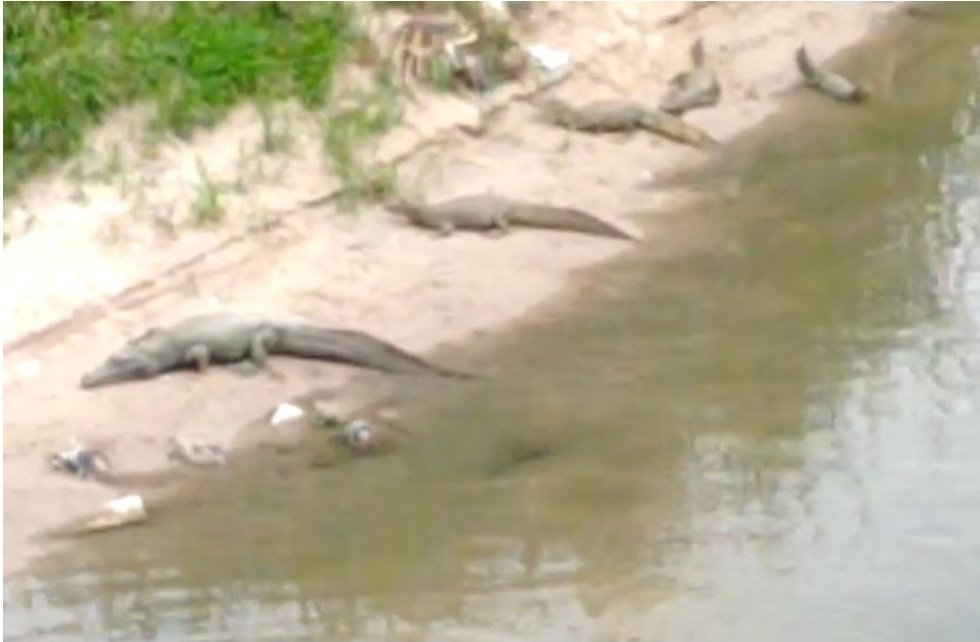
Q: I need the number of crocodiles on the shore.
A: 5